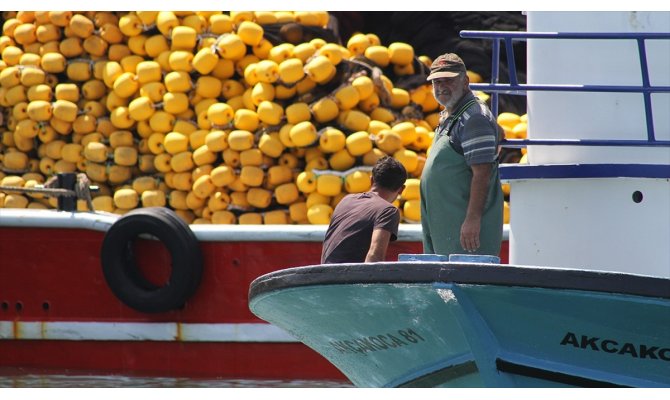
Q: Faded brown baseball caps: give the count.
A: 1